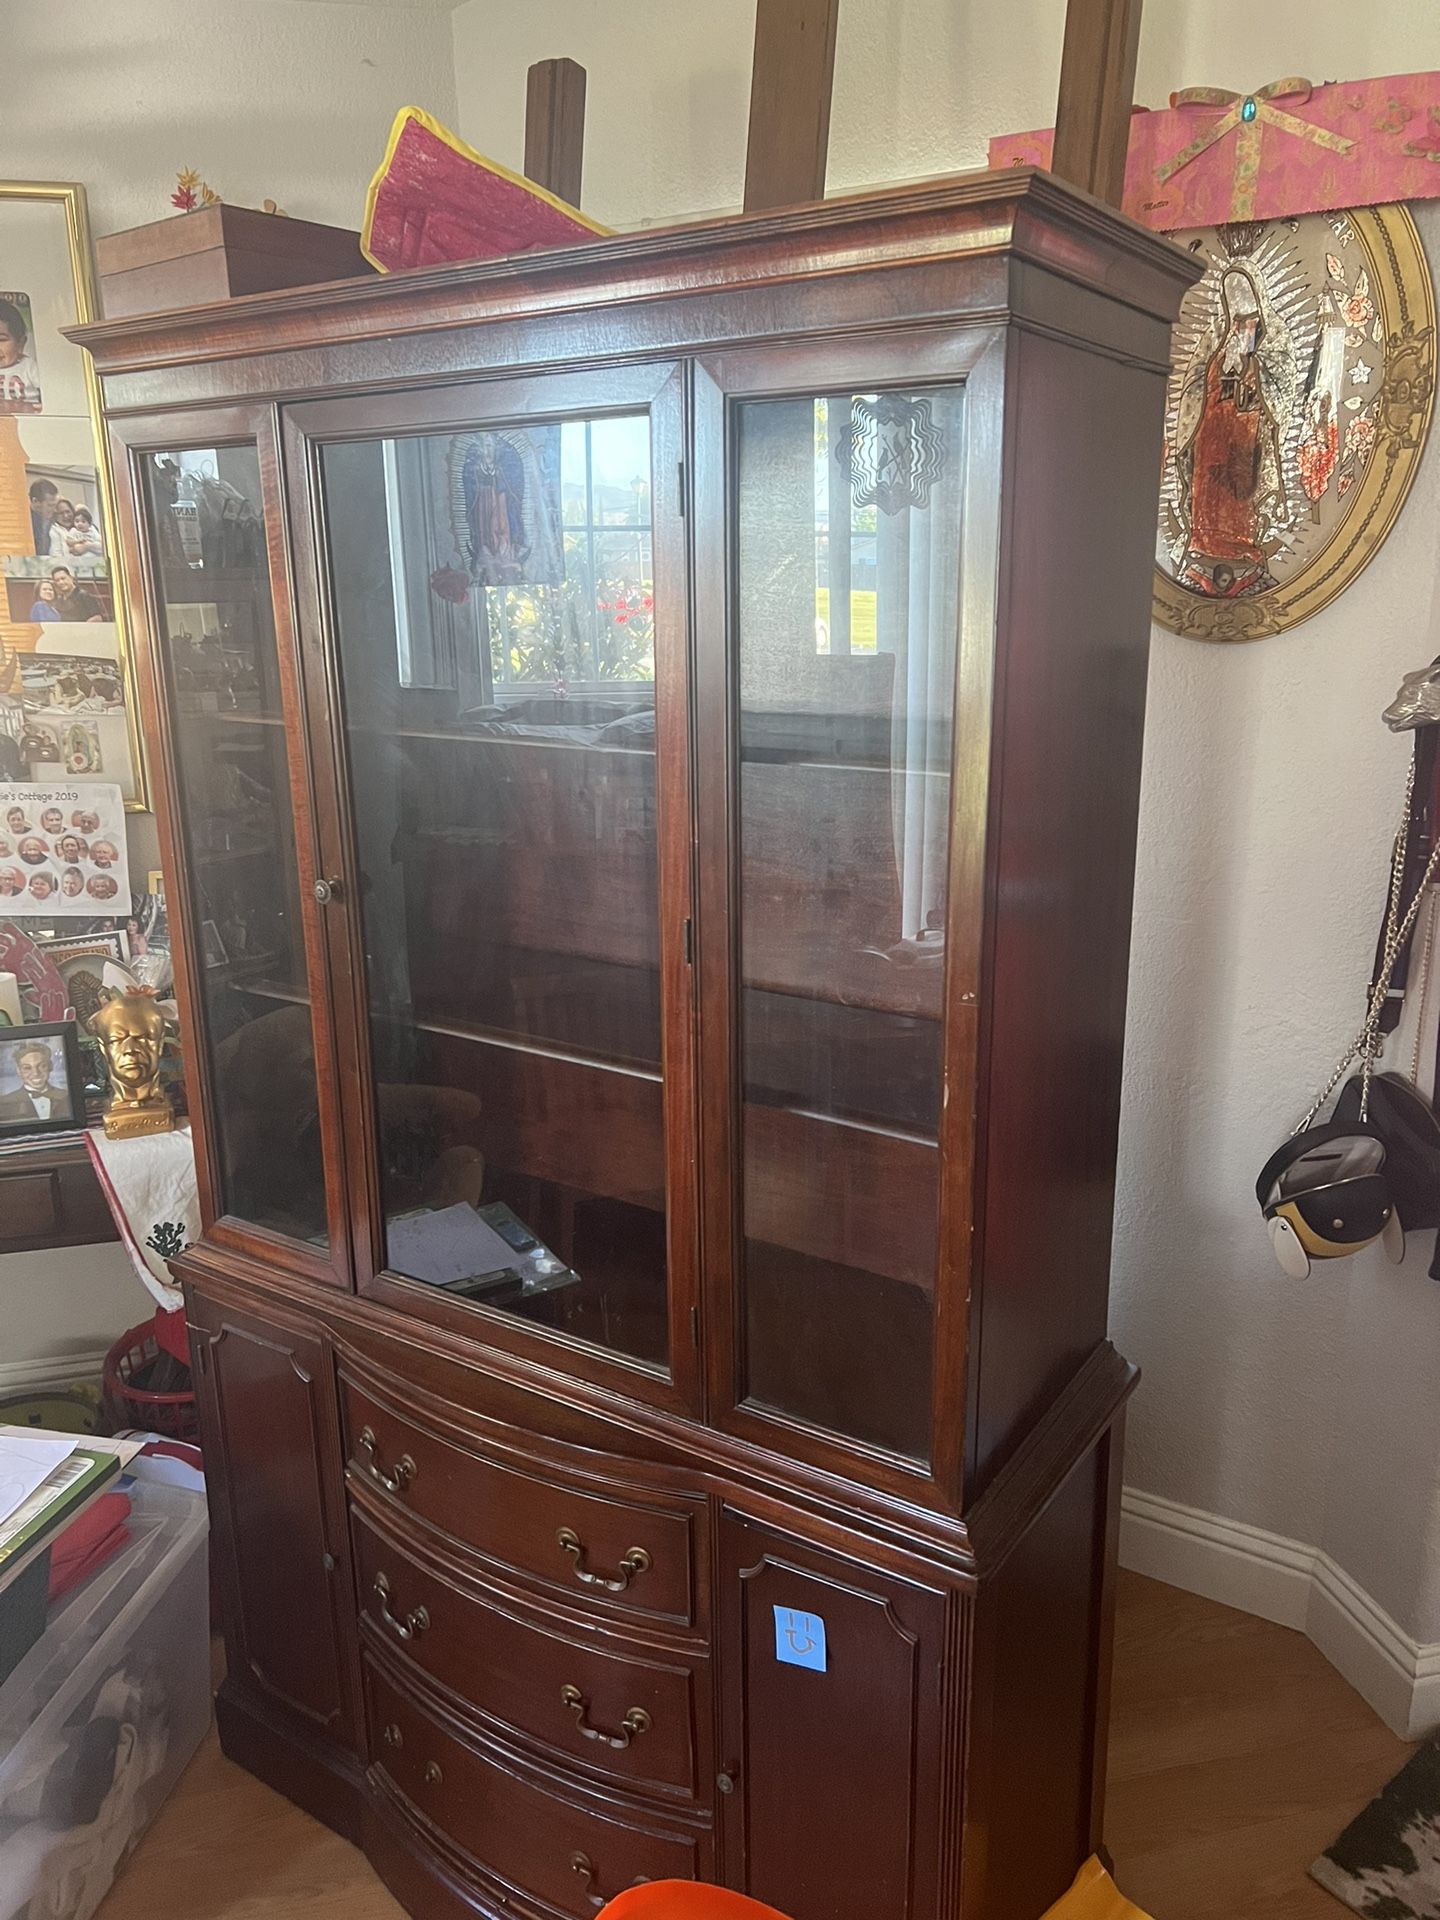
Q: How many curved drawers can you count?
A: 3